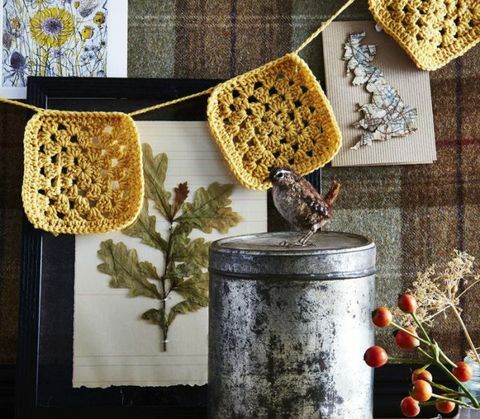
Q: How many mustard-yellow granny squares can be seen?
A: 3